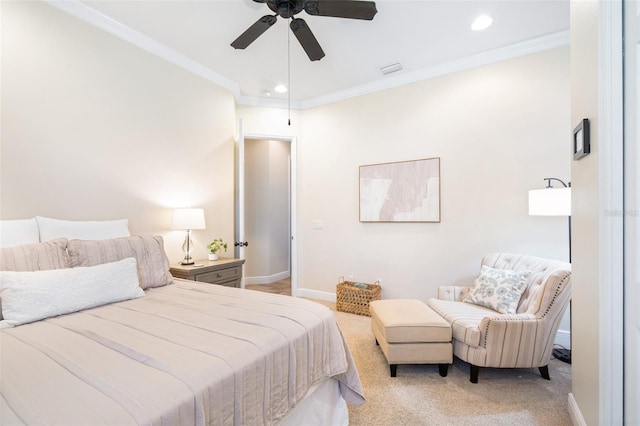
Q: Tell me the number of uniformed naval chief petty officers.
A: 0